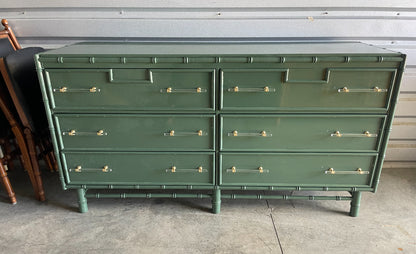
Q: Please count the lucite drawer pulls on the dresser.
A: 12